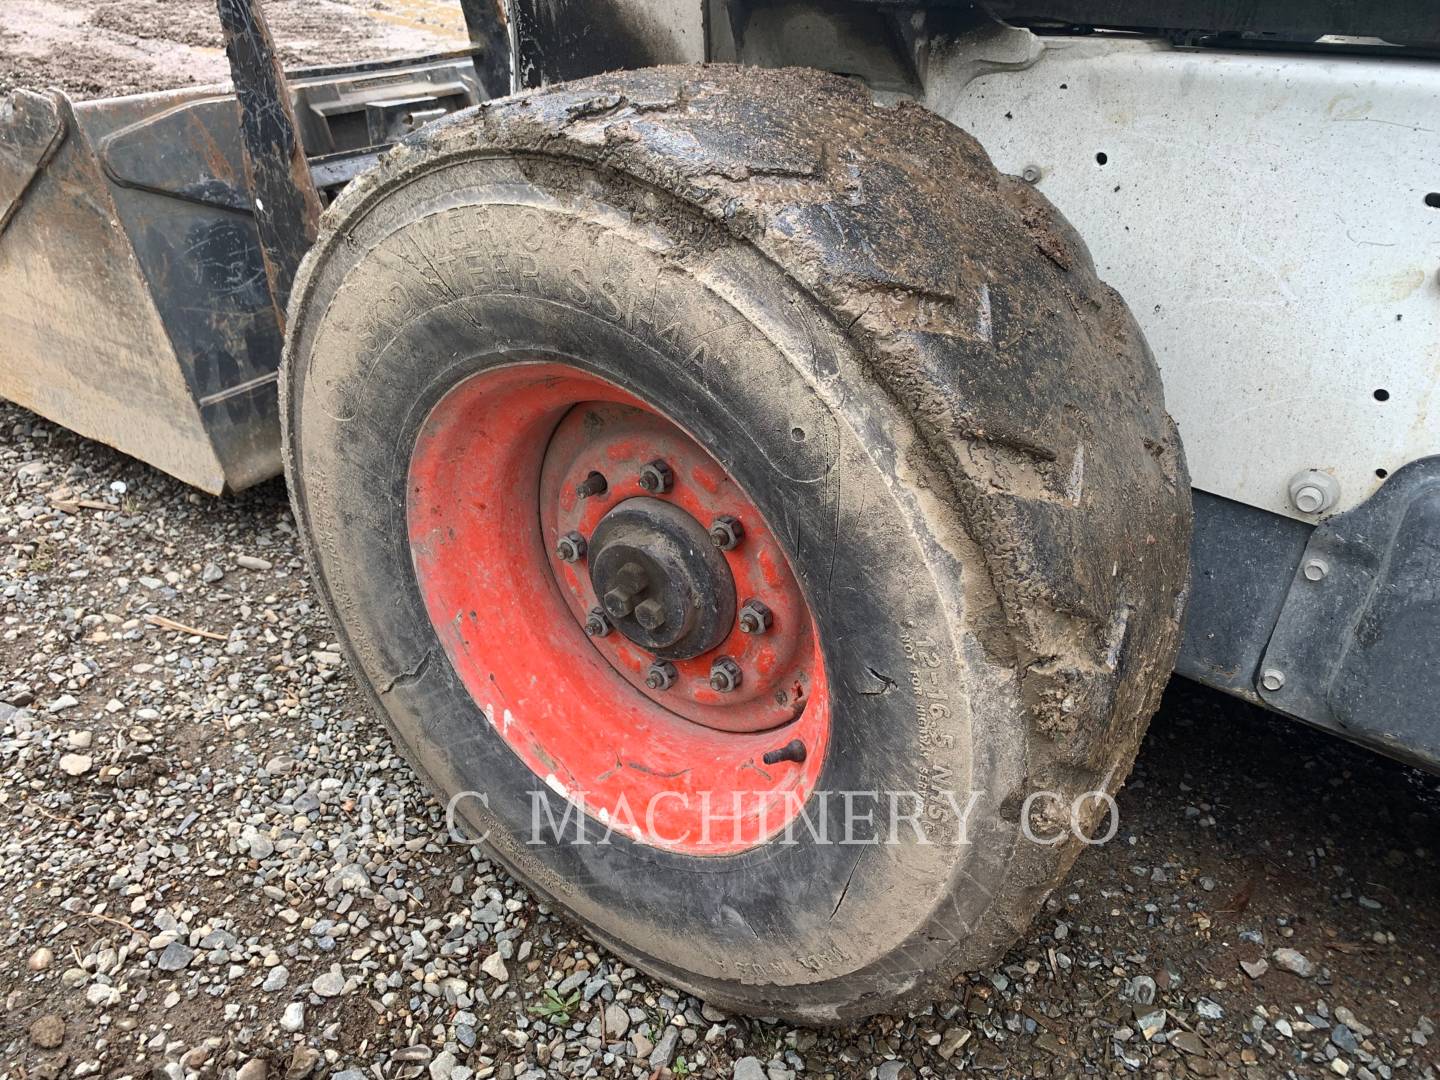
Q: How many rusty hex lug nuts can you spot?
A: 7